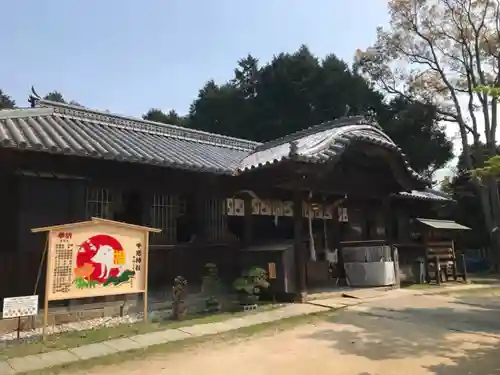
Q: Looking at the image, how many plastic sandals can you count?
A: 0